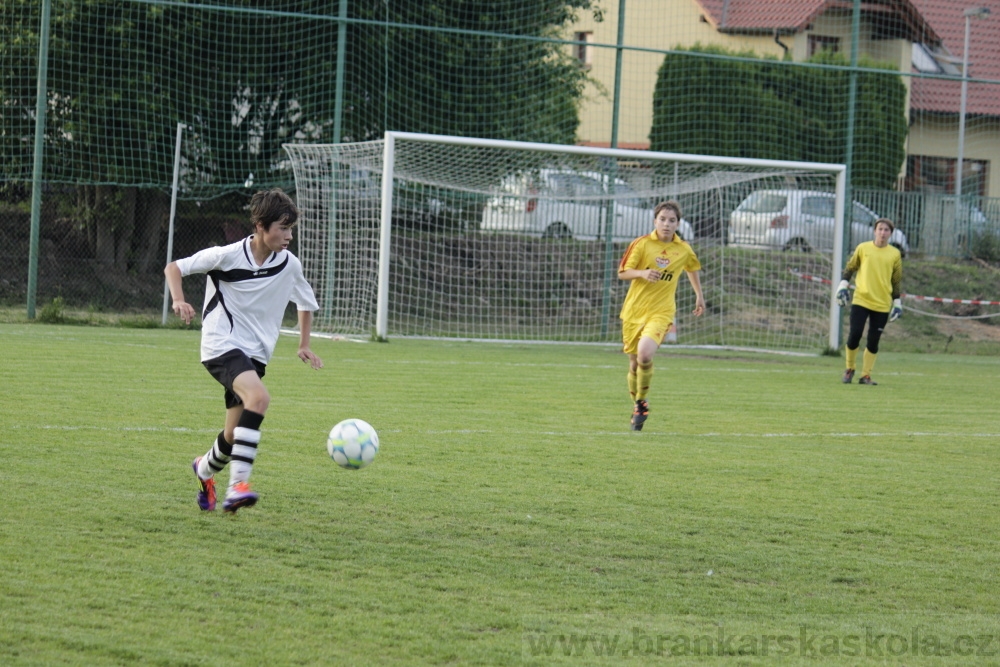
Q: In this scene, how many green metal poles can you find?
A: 4